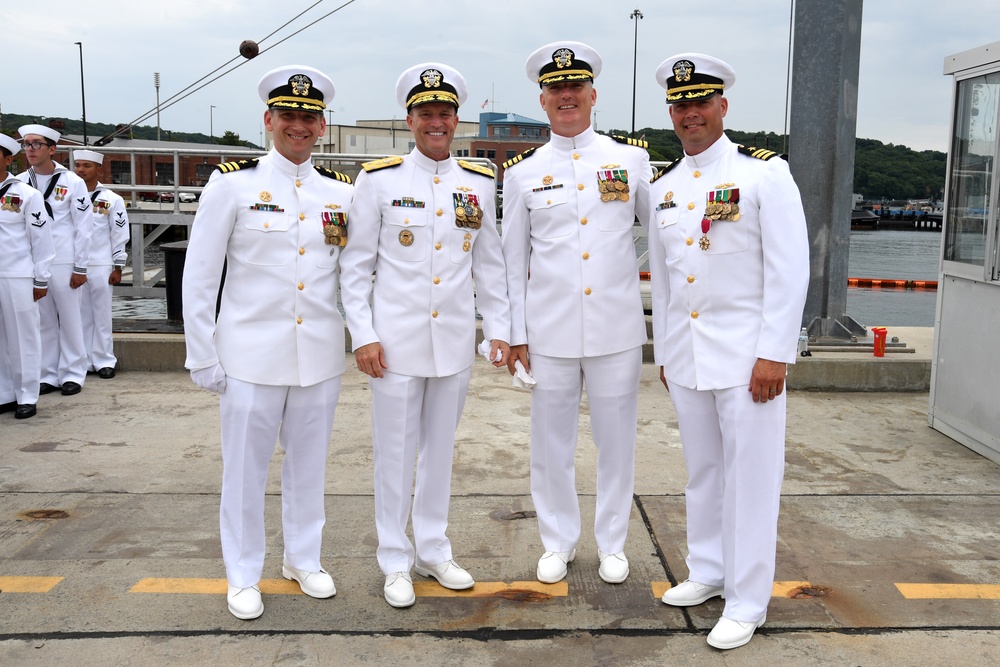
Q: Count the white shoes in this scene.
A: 8